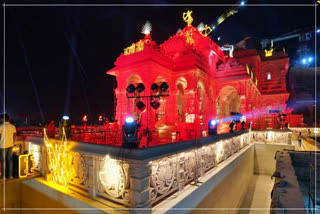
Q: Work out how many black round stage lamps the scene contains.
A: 6